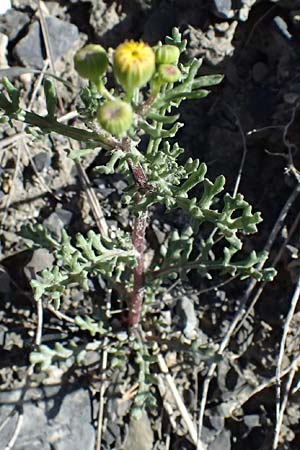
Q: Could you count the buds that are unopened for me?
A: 4